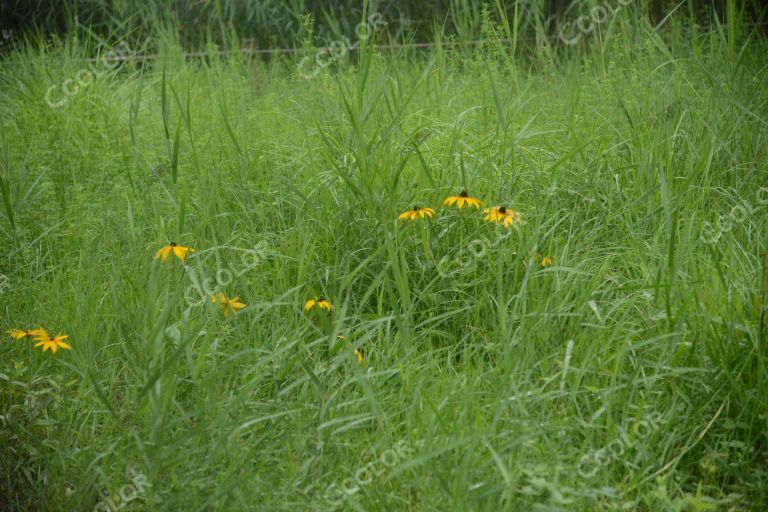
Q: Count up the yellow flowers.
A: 10